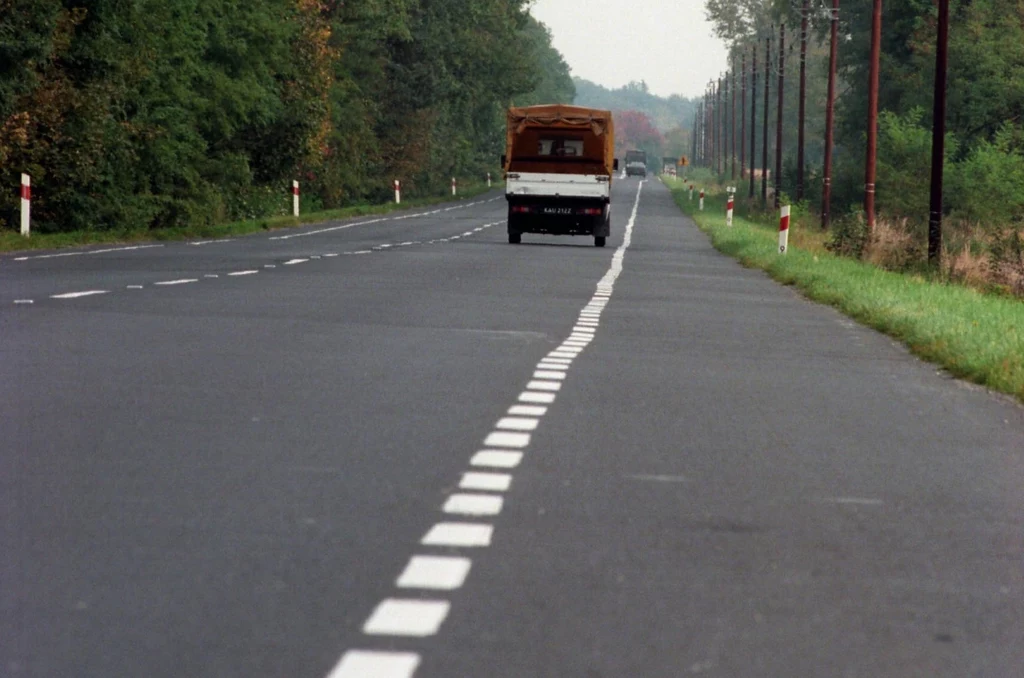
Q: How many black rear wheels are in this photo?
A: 2